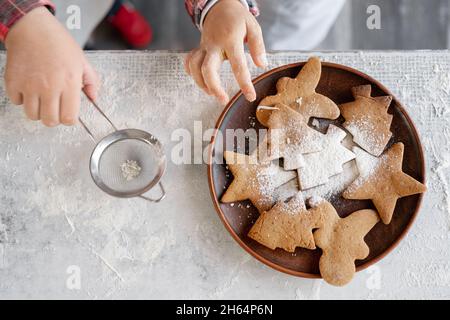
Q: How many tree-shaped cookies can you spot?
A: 4